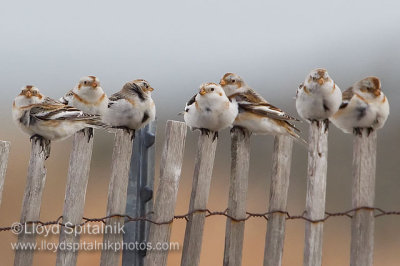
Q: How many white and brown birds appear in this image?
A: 7